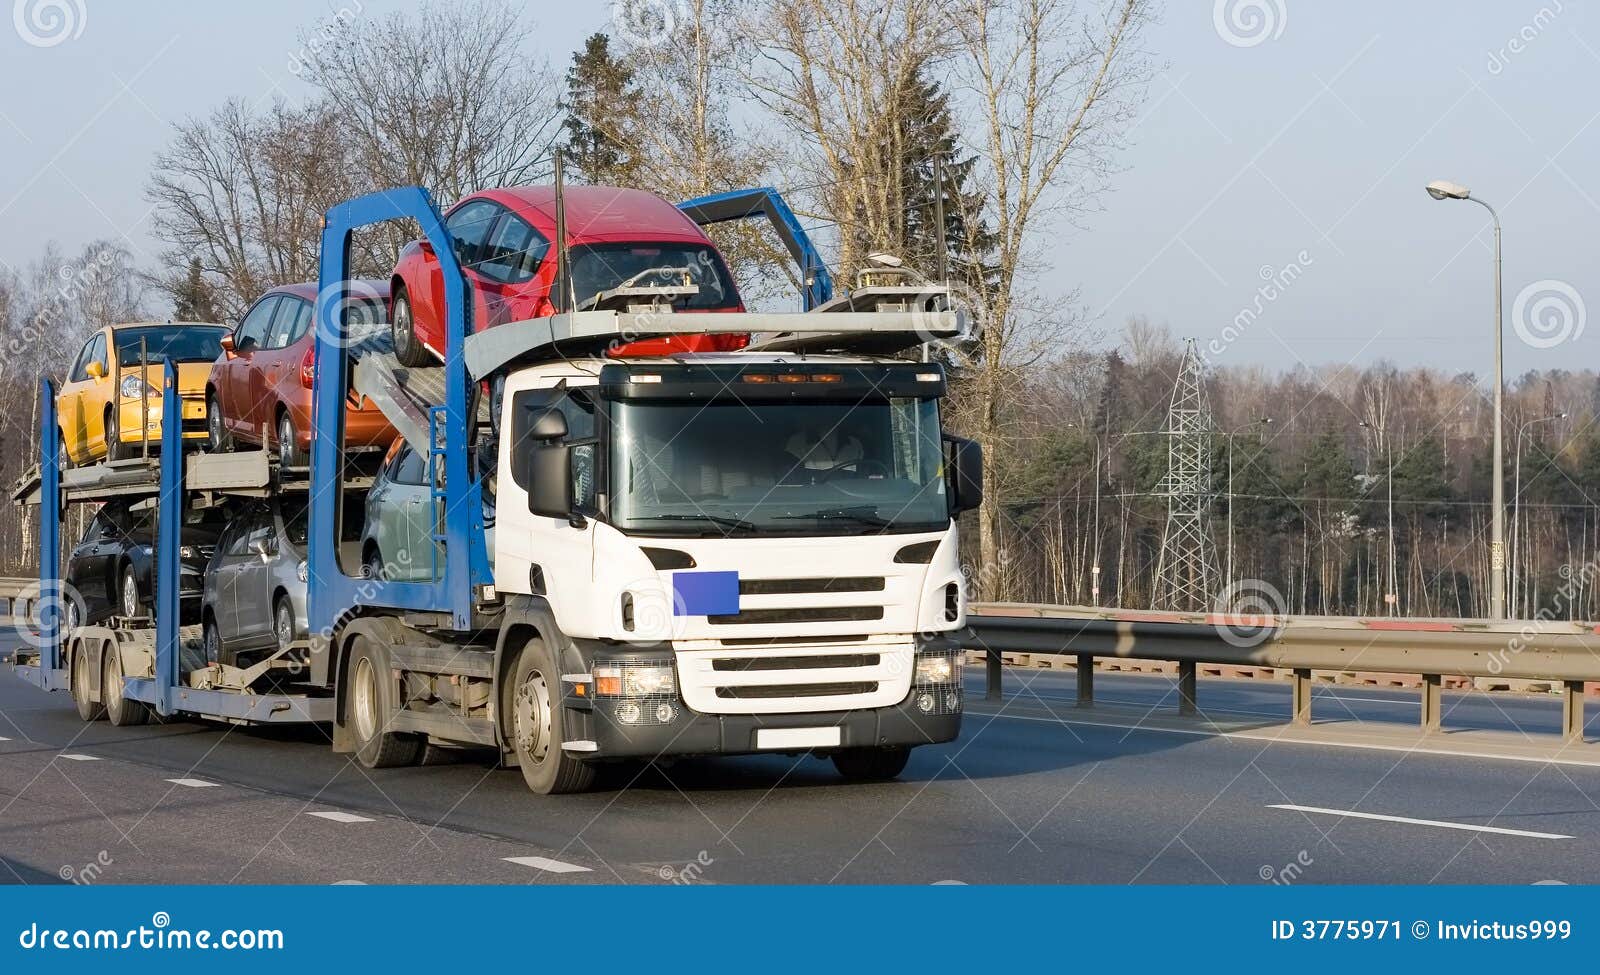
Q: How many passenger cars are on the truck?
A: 6